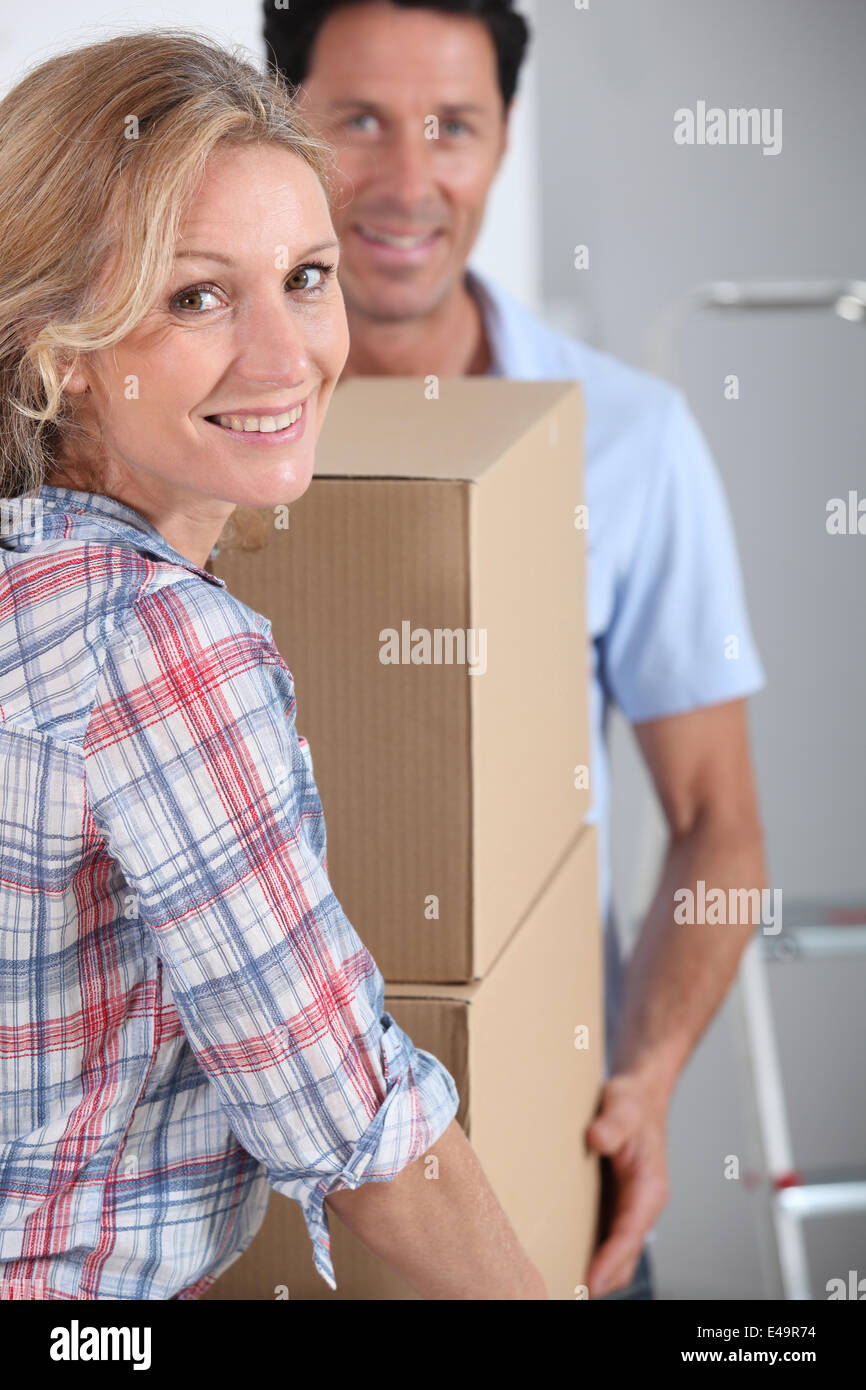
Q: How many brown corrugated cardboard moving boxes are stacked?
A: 2